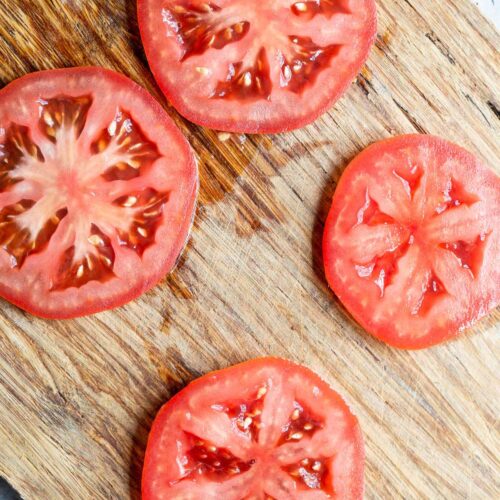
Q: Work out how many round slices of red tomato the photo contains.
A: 4